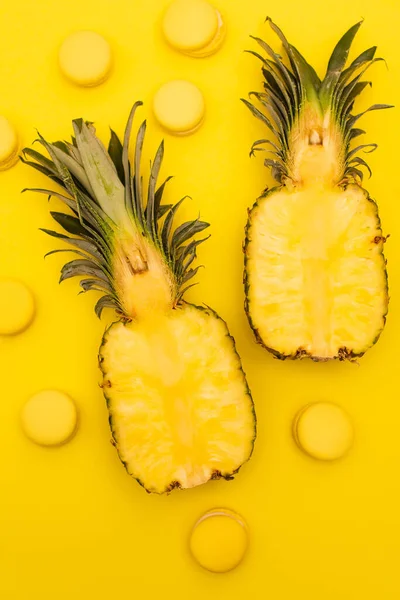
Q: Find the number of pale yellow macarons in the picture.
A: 8